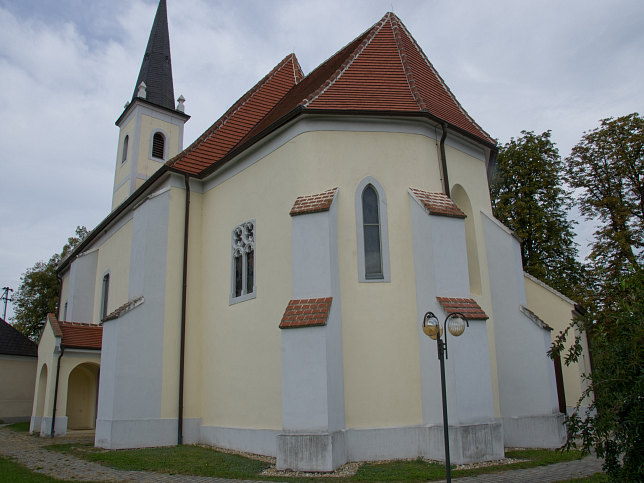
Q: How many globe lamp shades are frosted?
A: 1